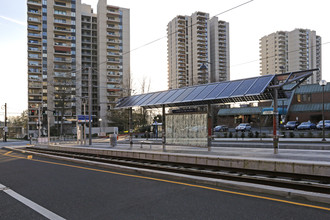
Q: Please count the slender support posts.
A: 4